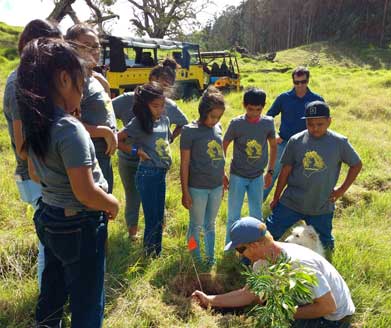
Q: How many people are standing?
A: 9